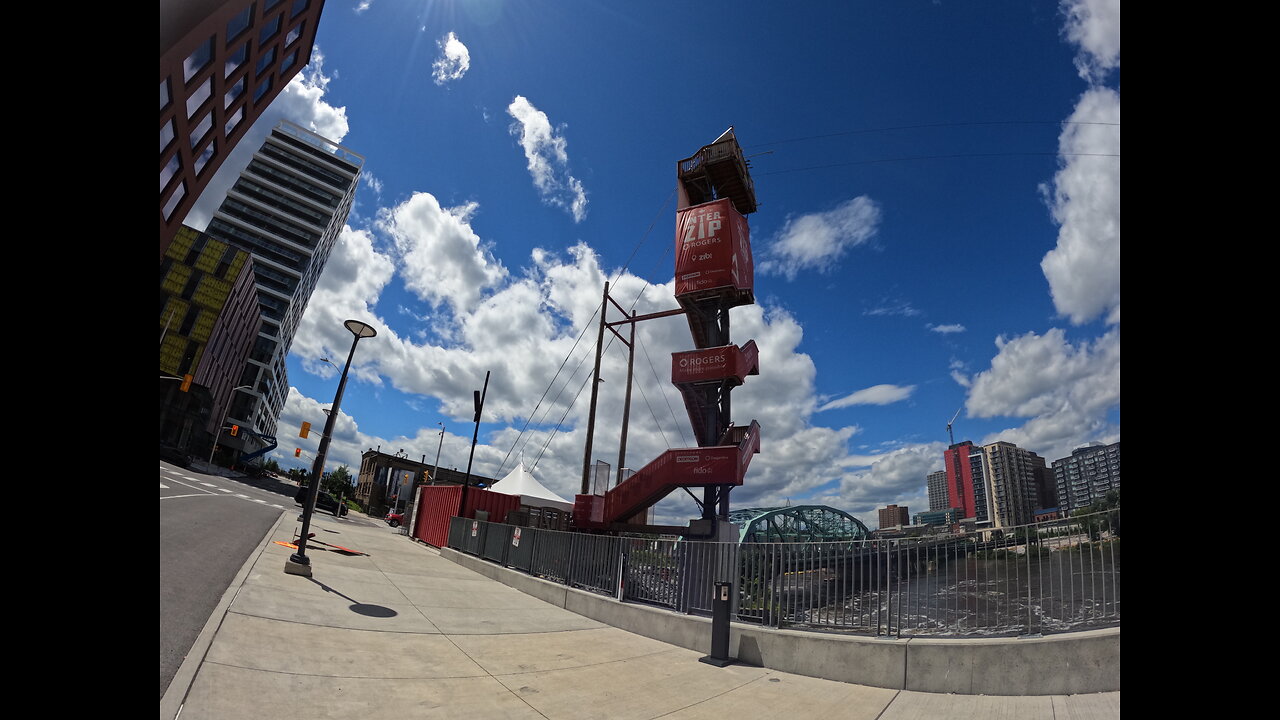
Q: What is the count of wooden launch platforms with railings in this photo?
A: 1